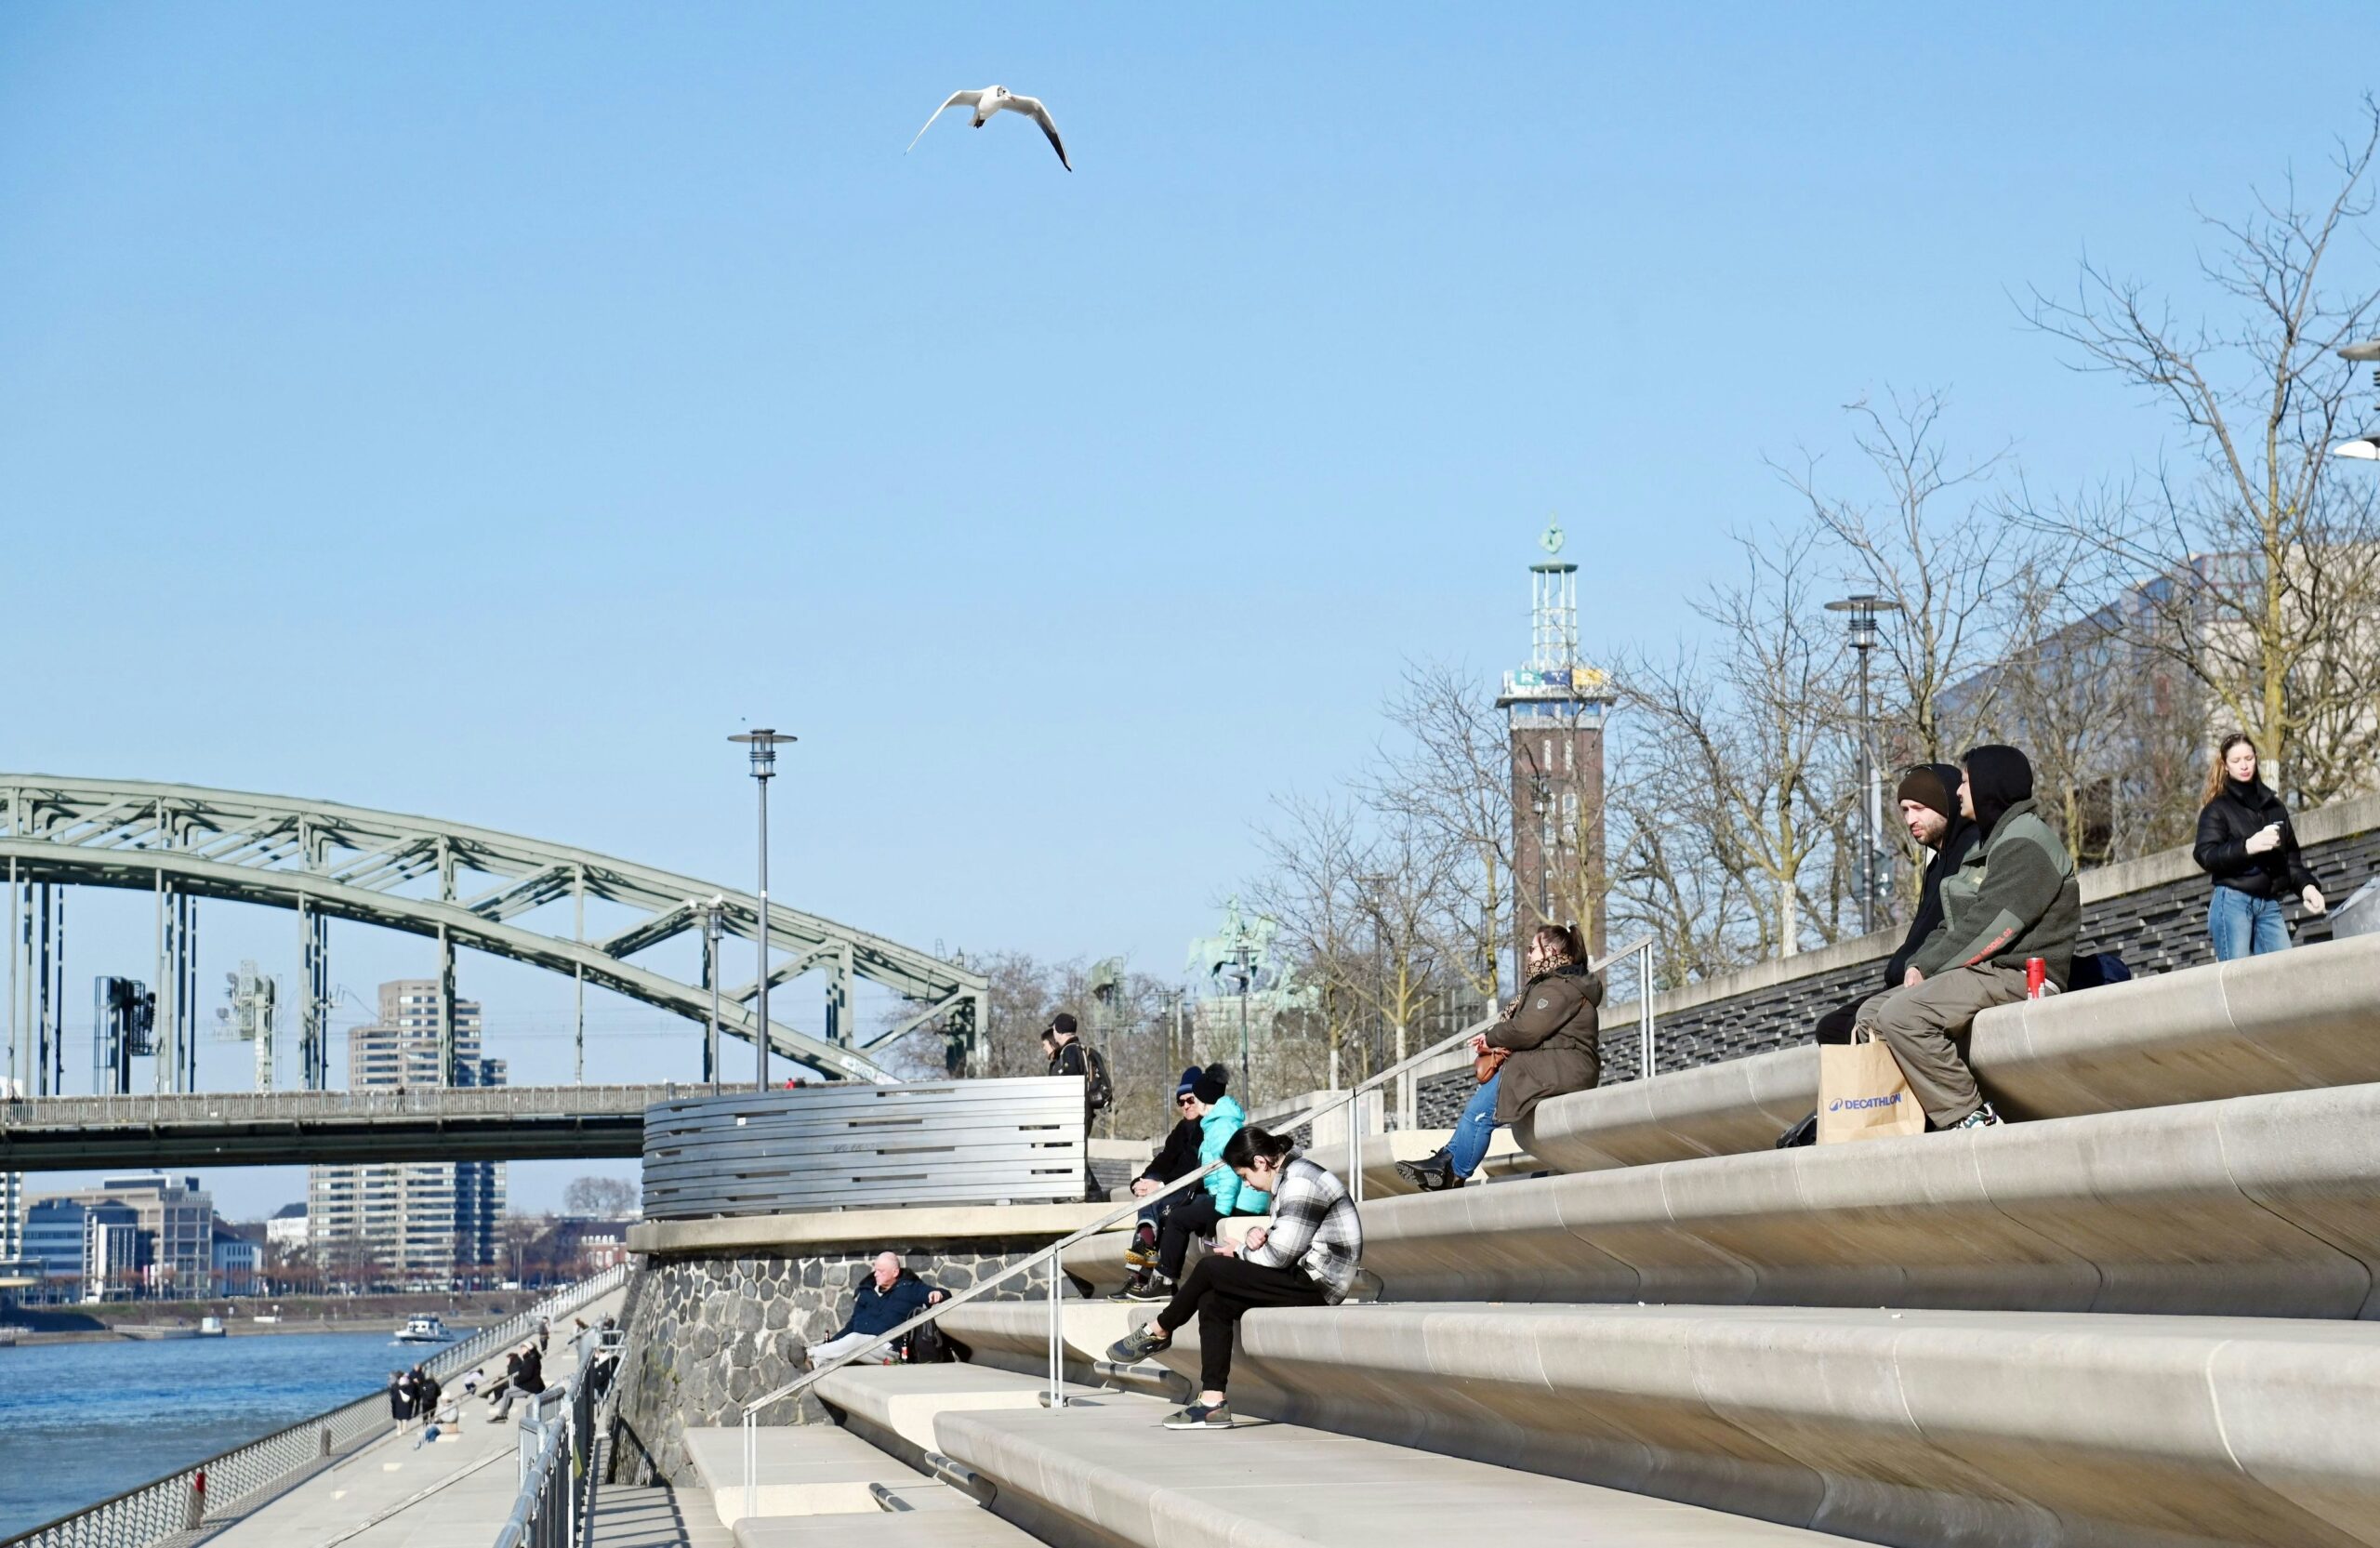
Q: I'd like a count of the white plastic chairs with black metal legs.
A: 0